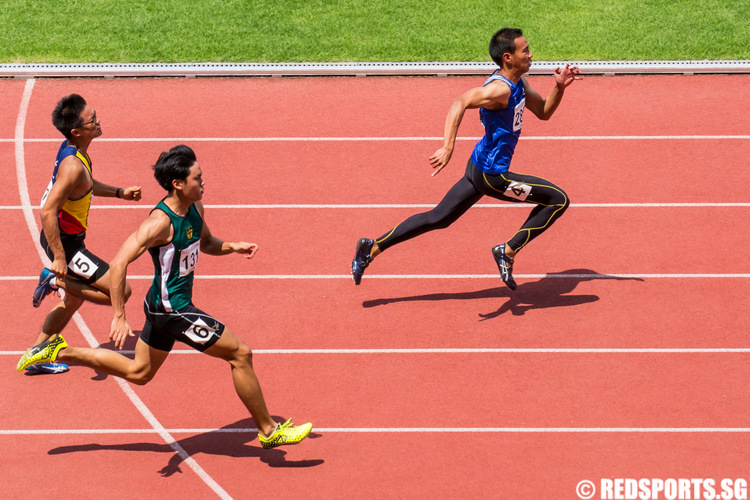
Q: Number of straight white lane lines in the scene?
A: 5